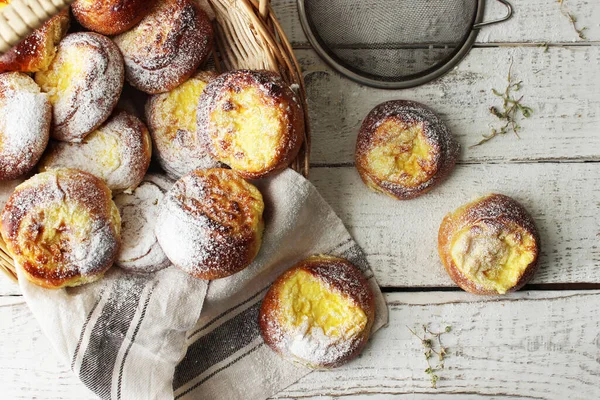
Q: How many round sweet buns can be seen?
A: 14